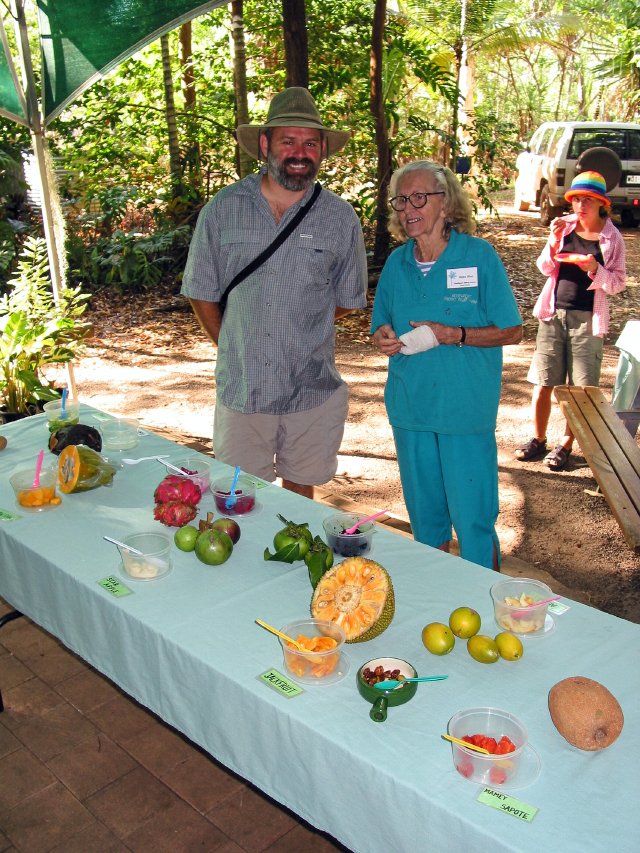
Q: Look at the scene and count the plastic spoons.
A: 11